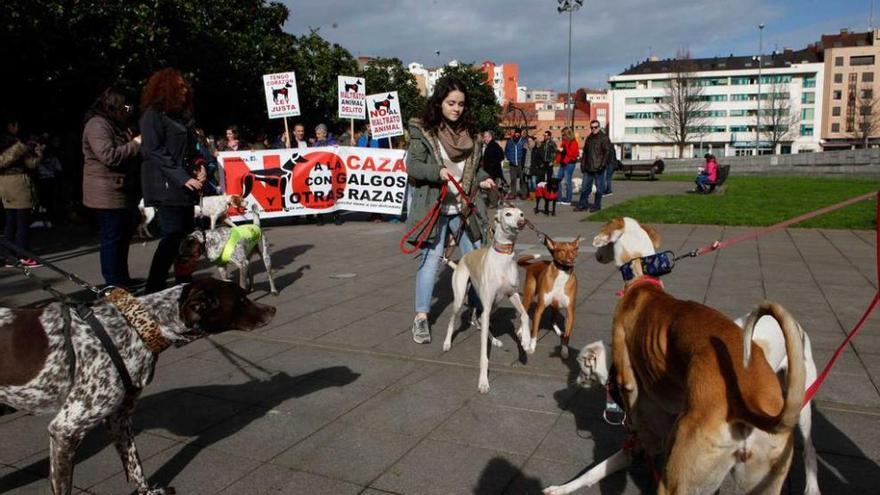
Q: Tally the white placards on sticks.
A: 3